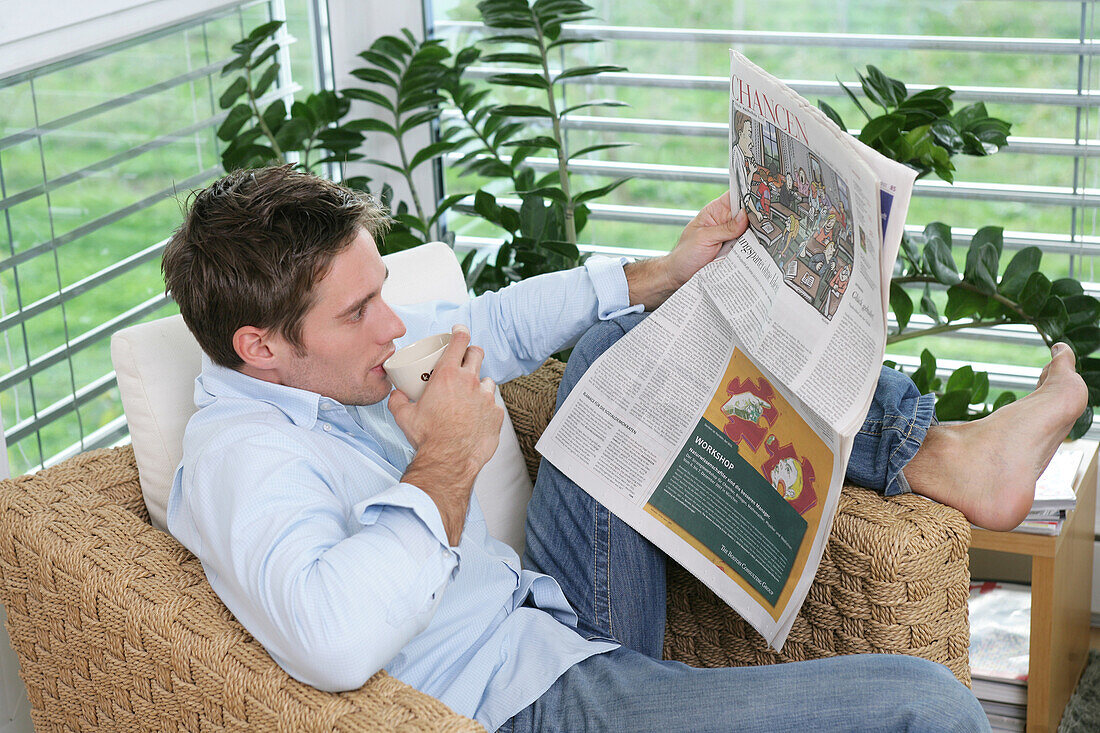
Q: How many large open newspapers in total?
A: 1